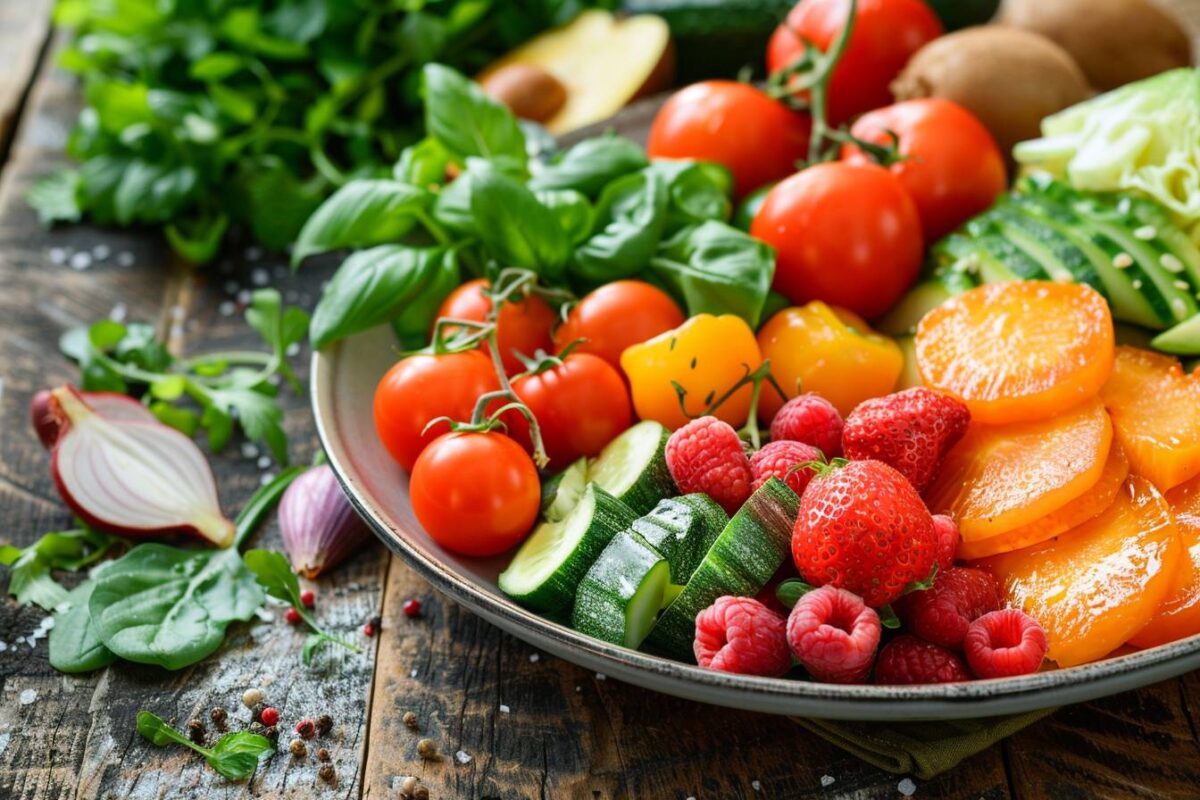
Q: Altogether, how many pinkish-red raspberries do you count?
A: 9